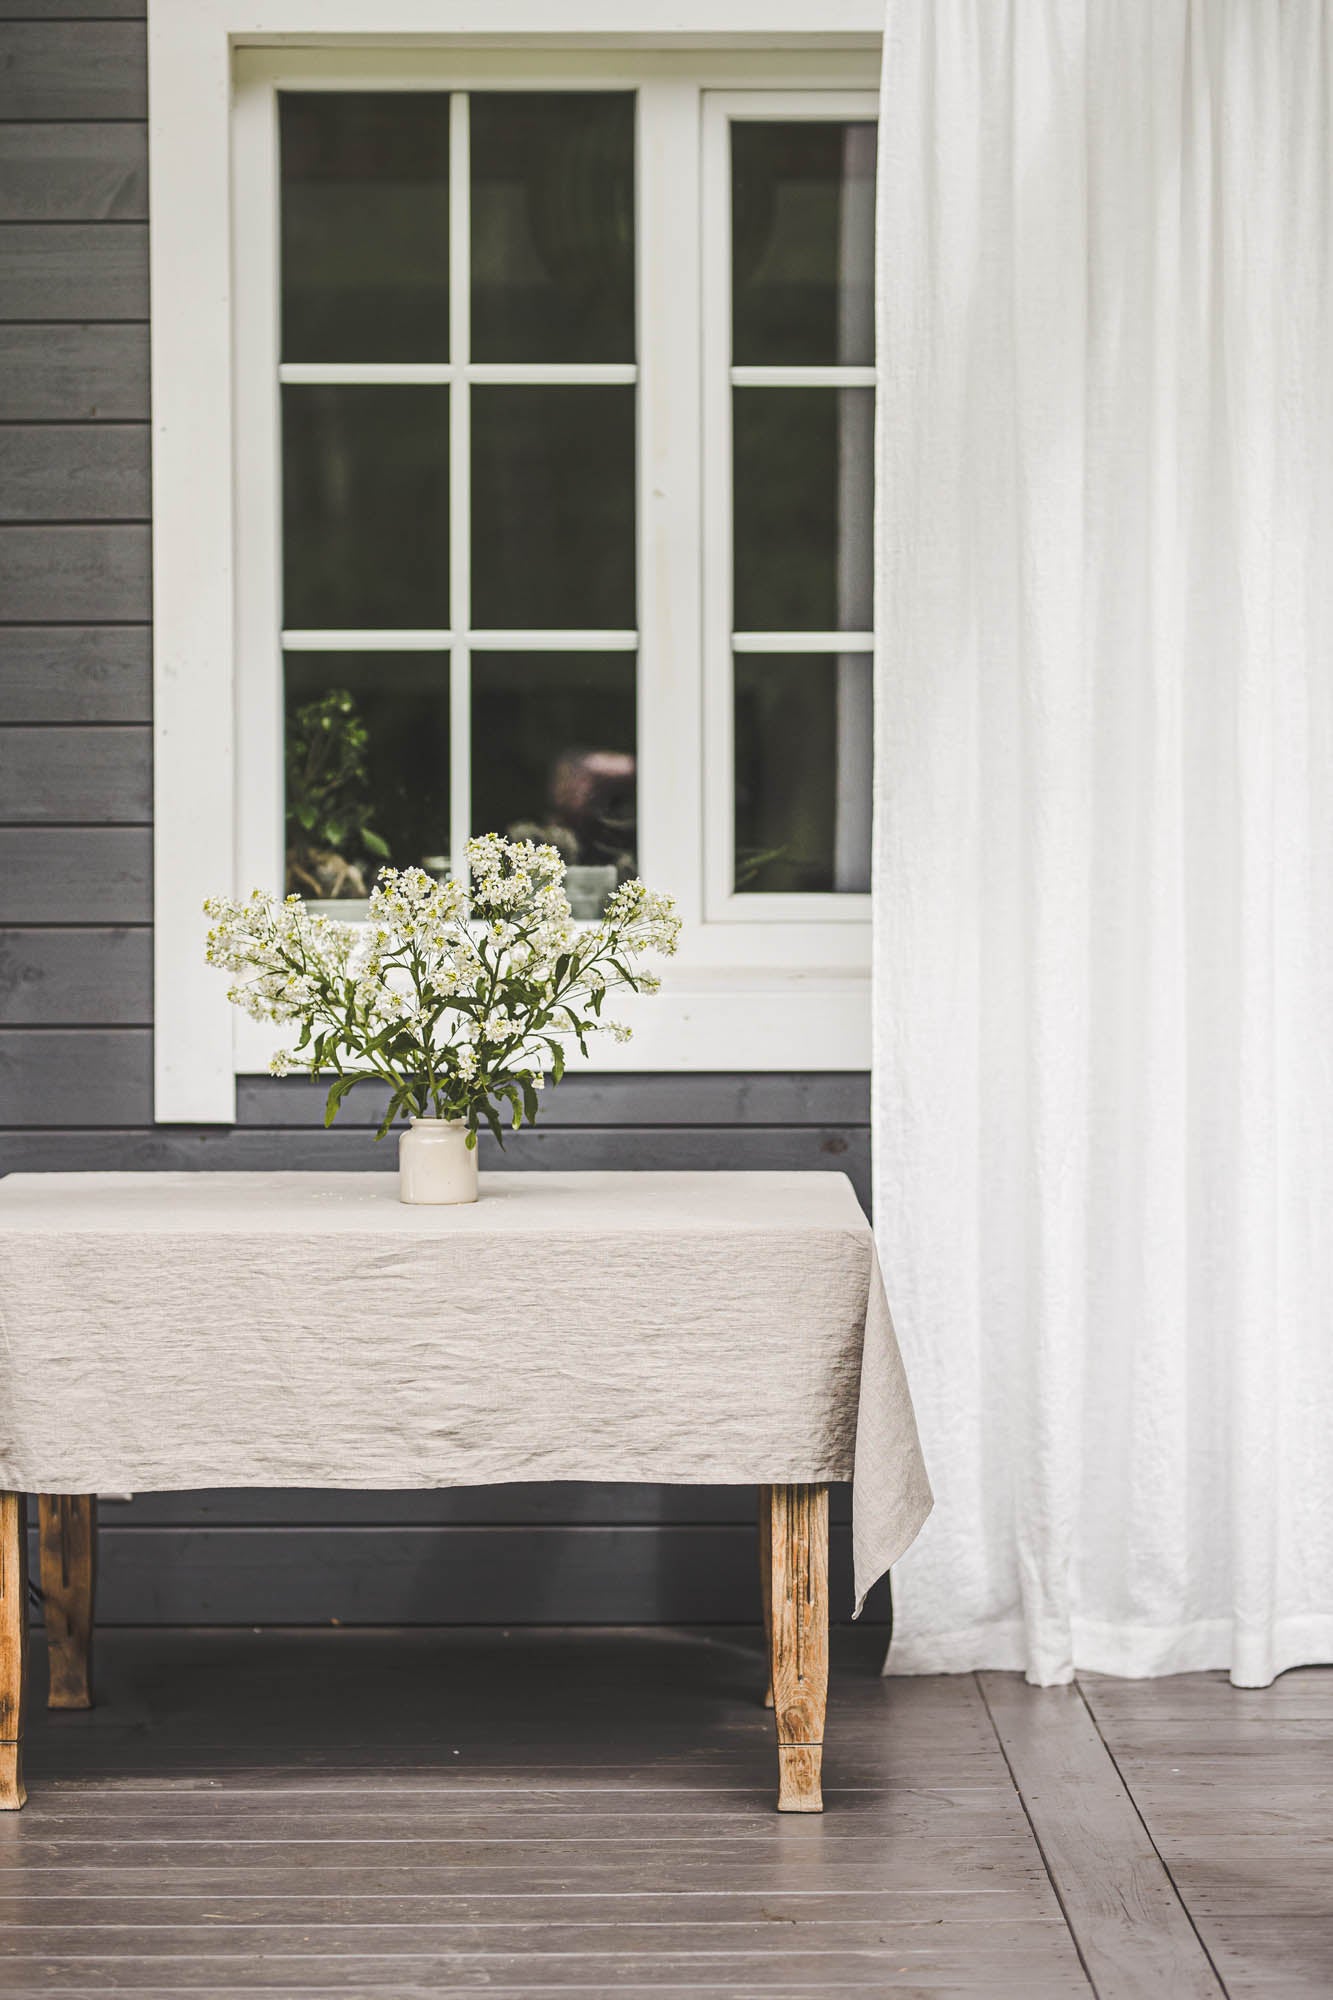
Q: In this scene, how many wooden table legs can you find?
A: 4